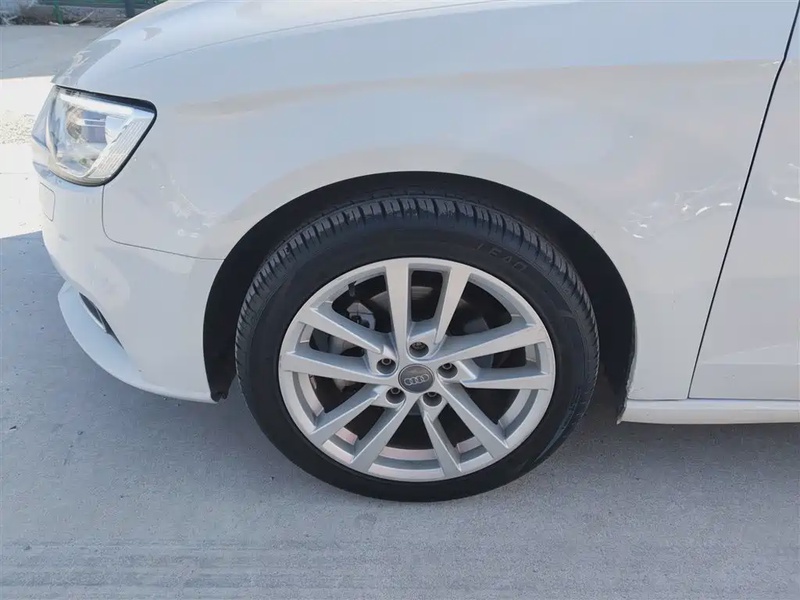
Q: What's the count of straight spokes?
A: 10